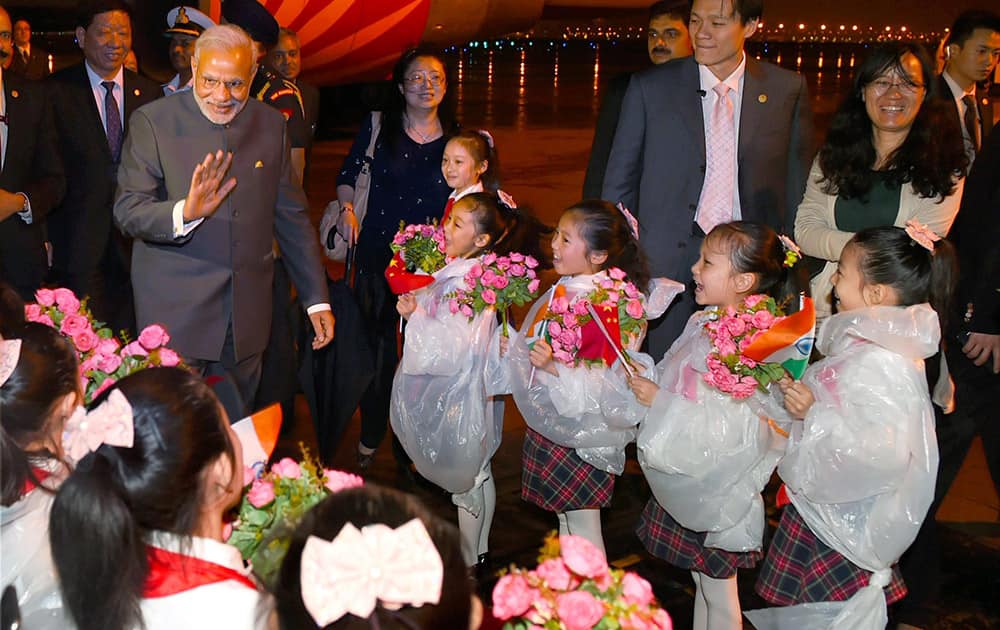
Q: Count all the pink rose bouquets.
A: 7